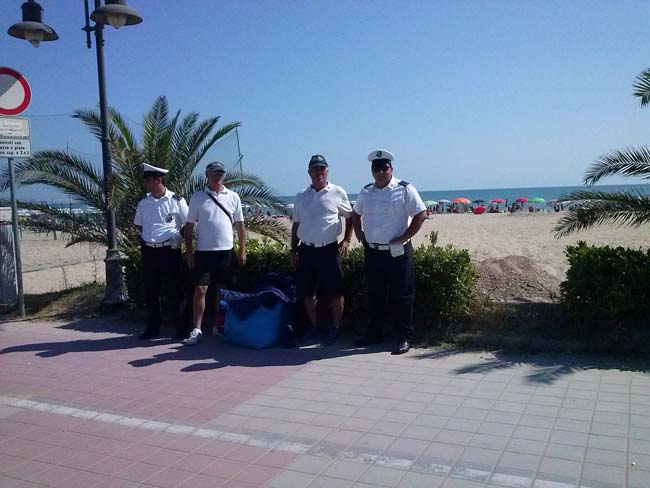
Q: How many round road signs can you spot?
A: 1